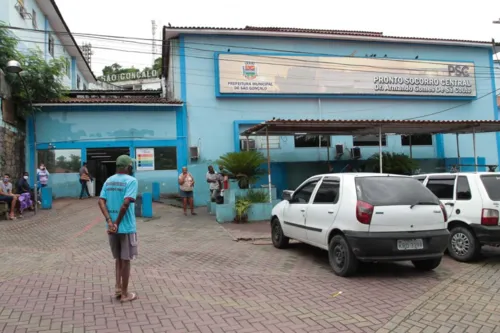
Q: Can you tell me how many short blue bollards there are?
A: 3